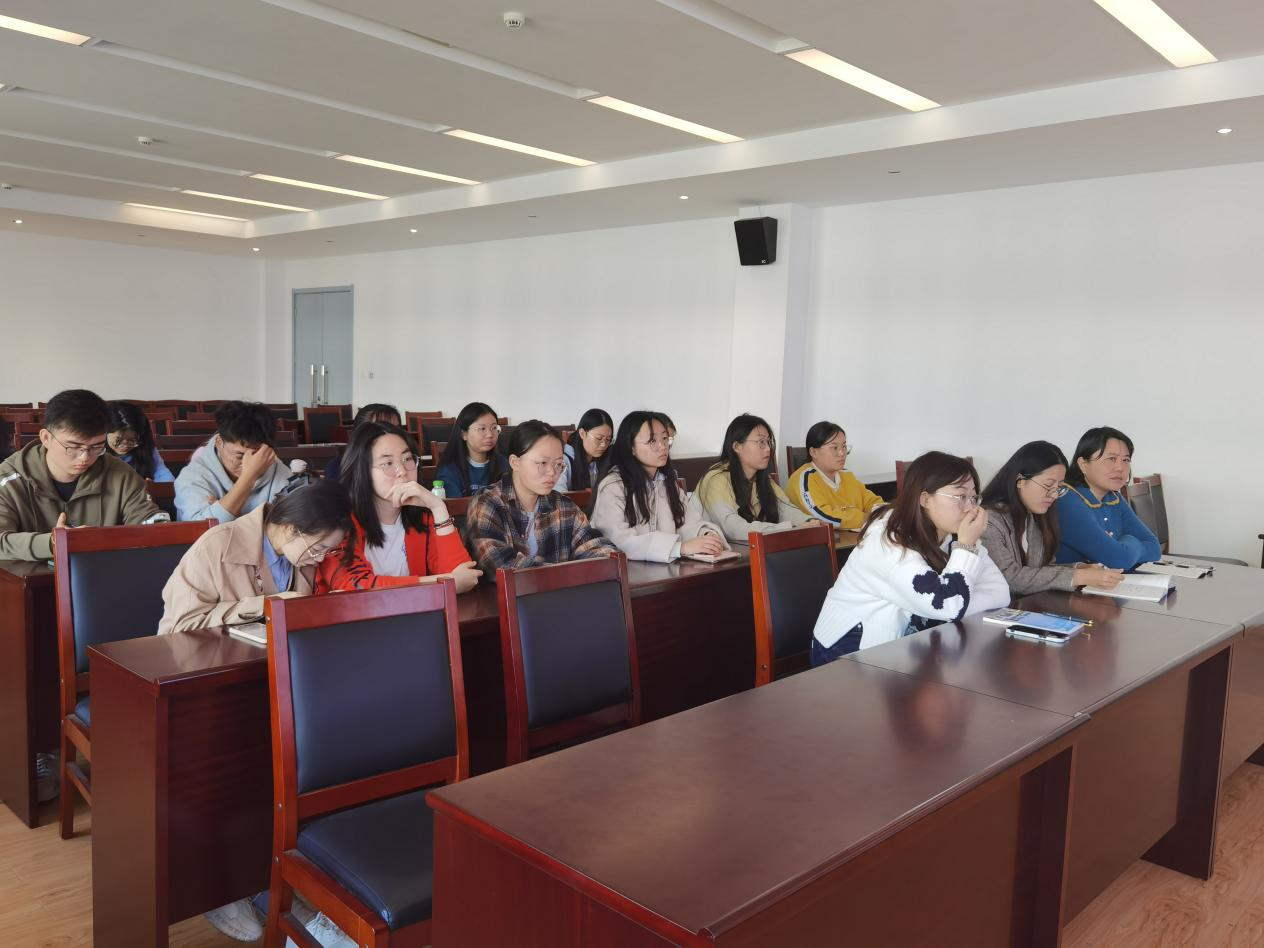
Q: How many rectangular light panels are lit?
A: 9